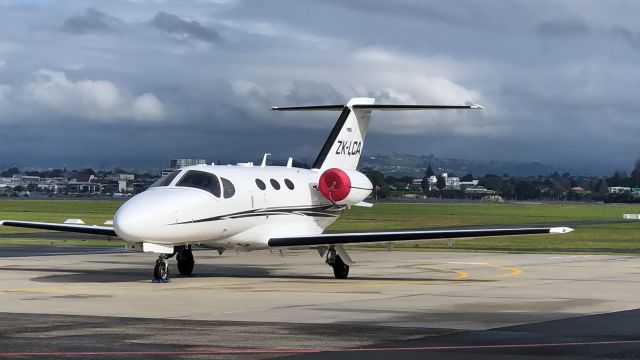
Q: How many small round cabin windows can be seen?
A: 3